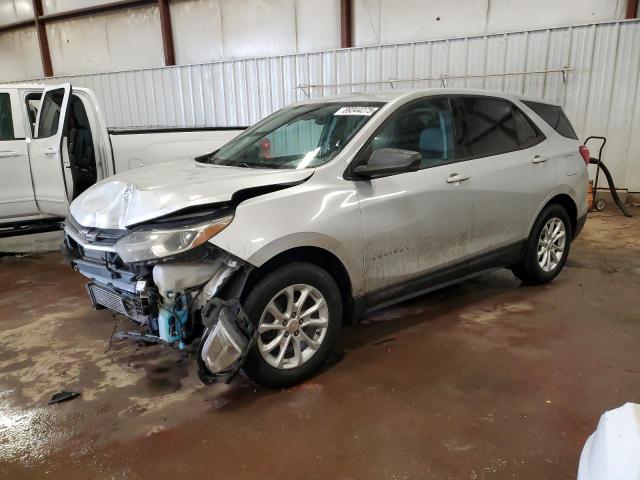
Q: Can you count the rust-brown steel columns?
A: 4